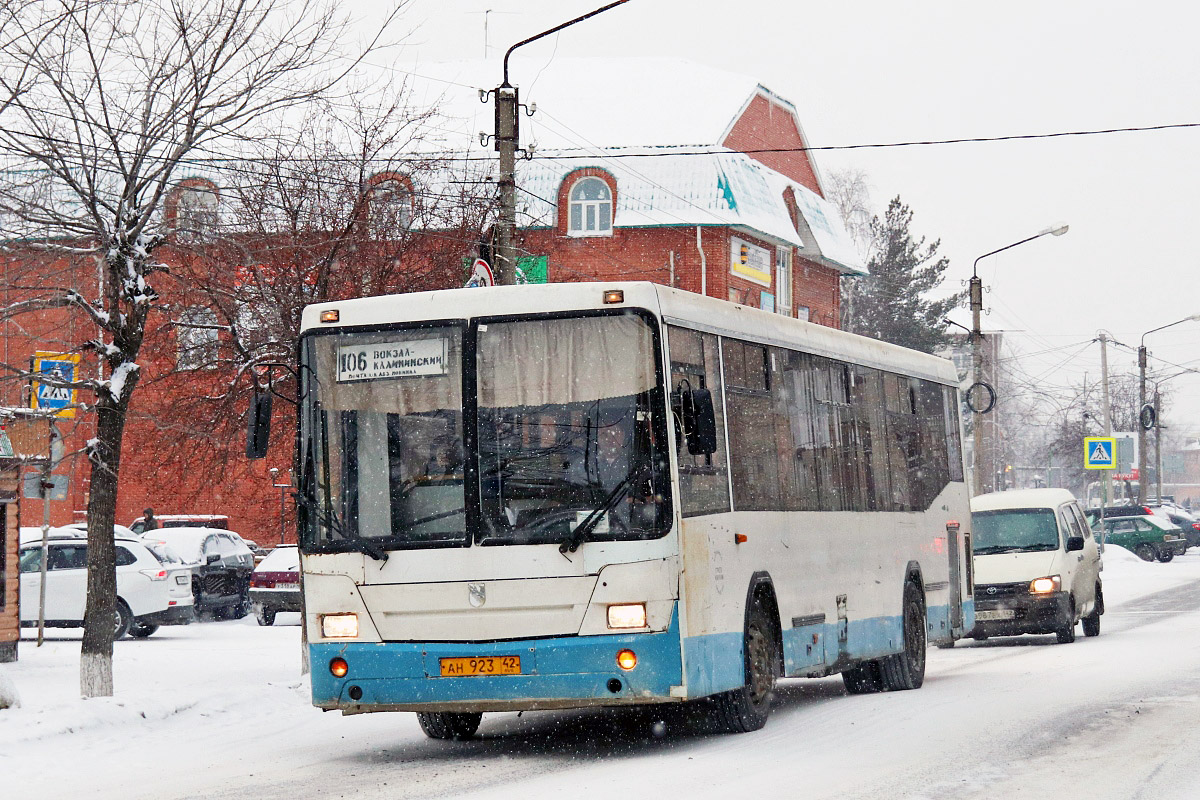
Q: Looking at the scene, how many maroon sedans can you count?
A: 1